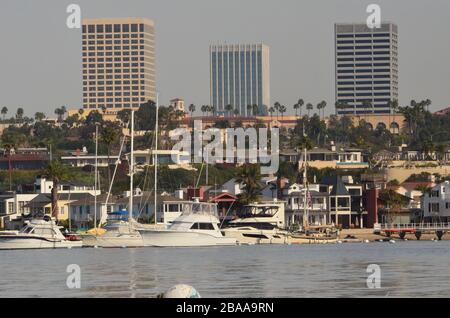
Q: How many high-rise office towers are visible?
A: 3